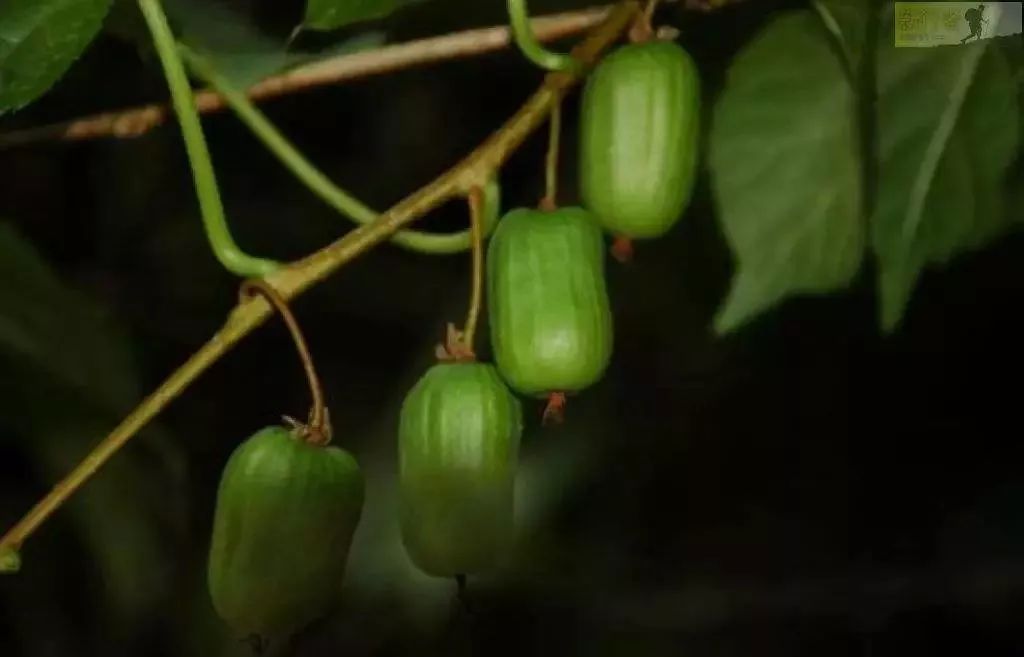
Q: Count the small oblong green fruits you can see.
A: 4